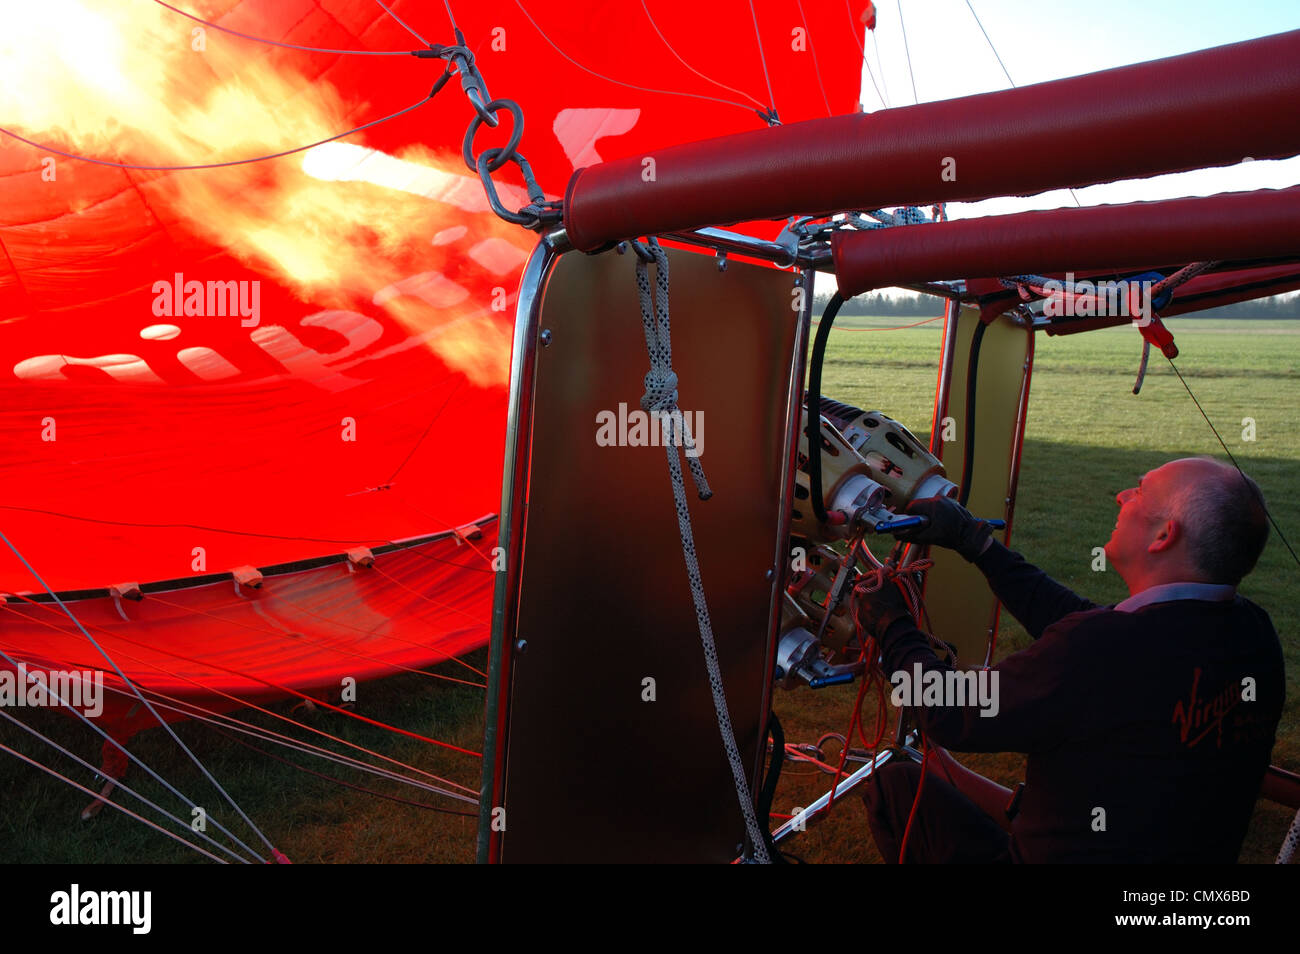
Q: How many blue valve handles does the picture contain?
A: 3